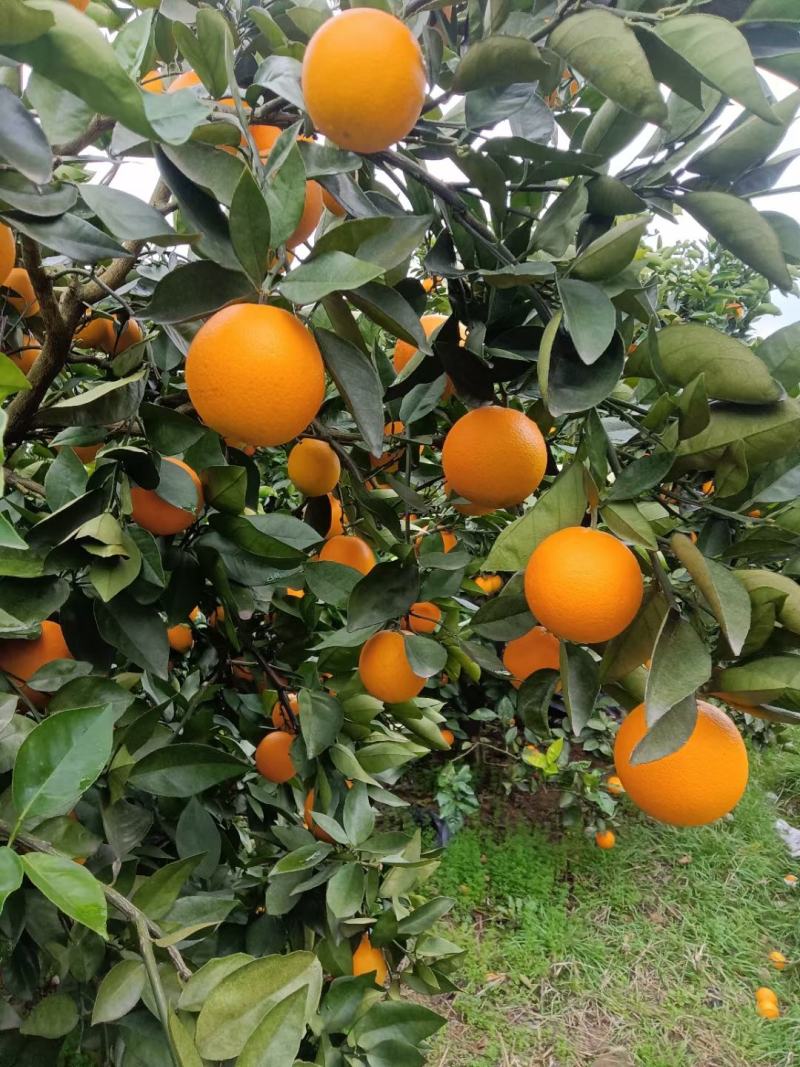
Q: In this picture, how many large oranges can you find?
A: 5